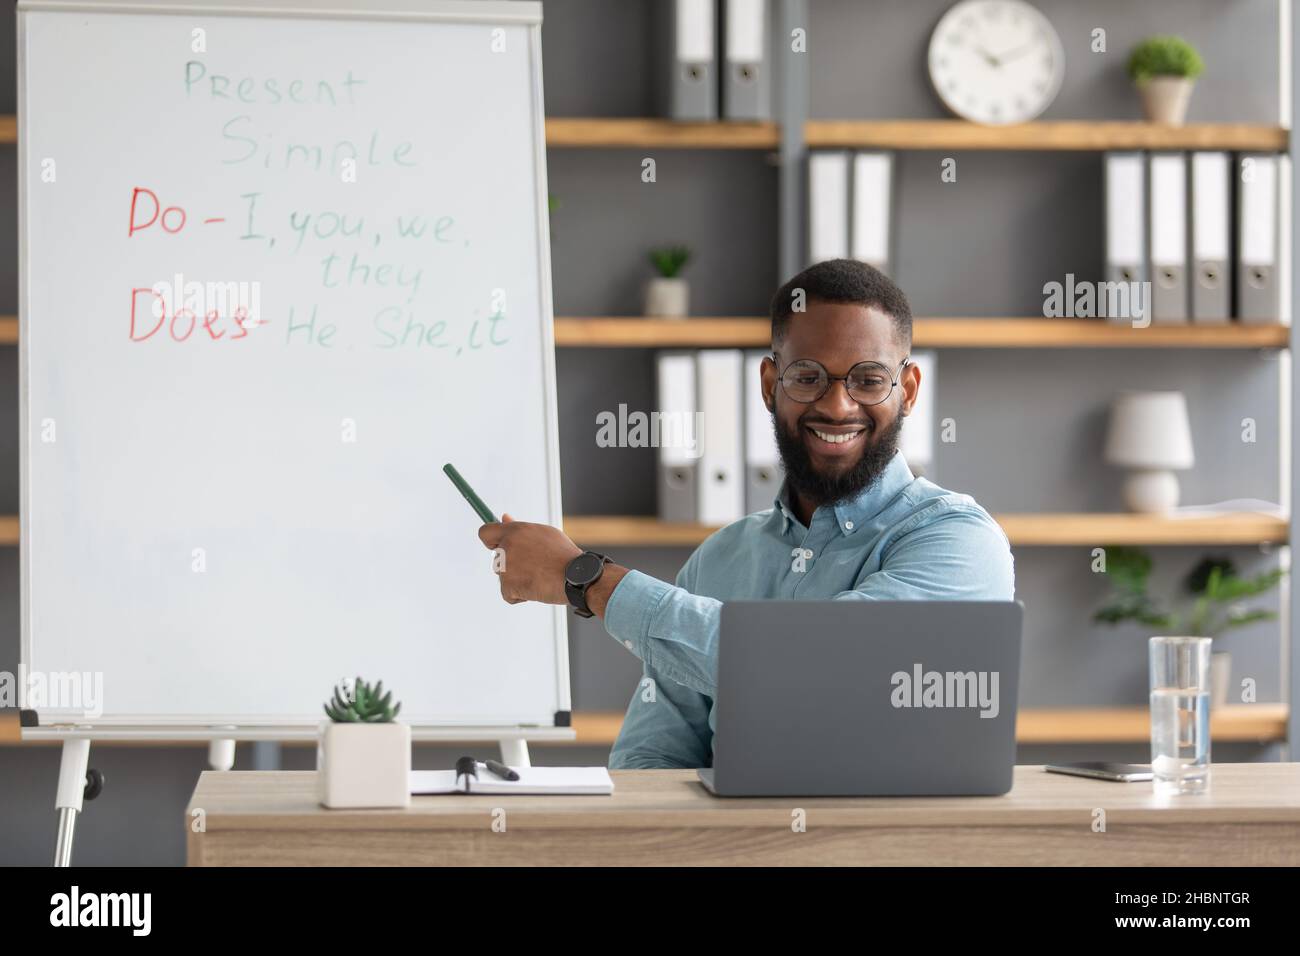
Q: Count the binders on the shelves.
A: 12